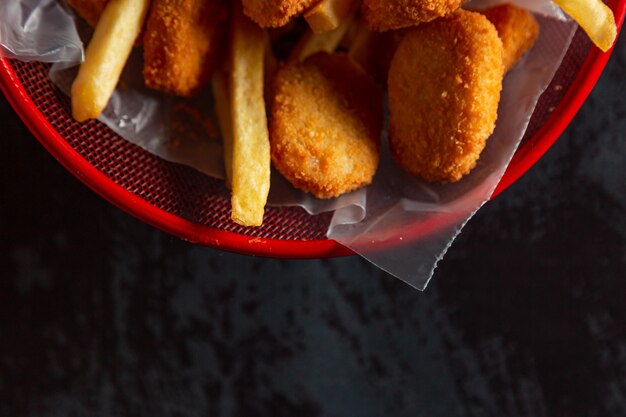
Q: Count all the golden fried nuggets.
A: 7